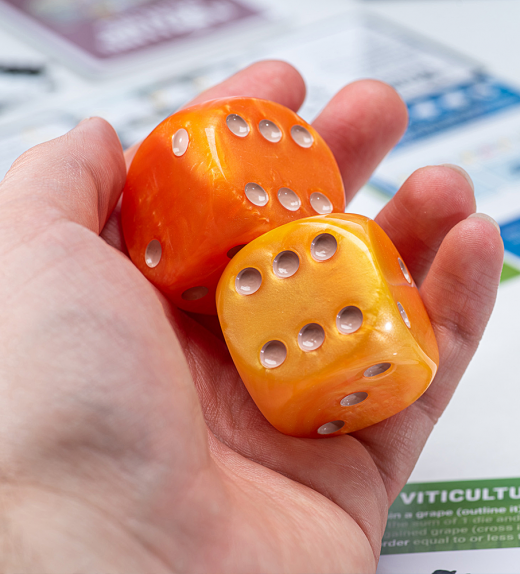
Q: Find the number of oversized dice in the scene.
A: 2